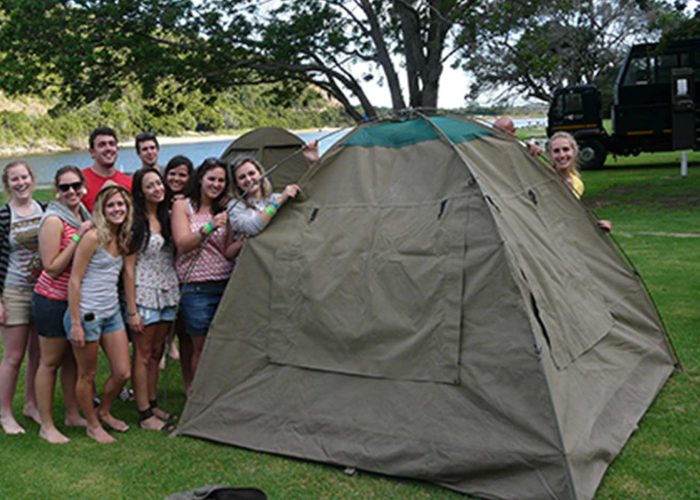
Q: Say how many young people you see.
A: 10